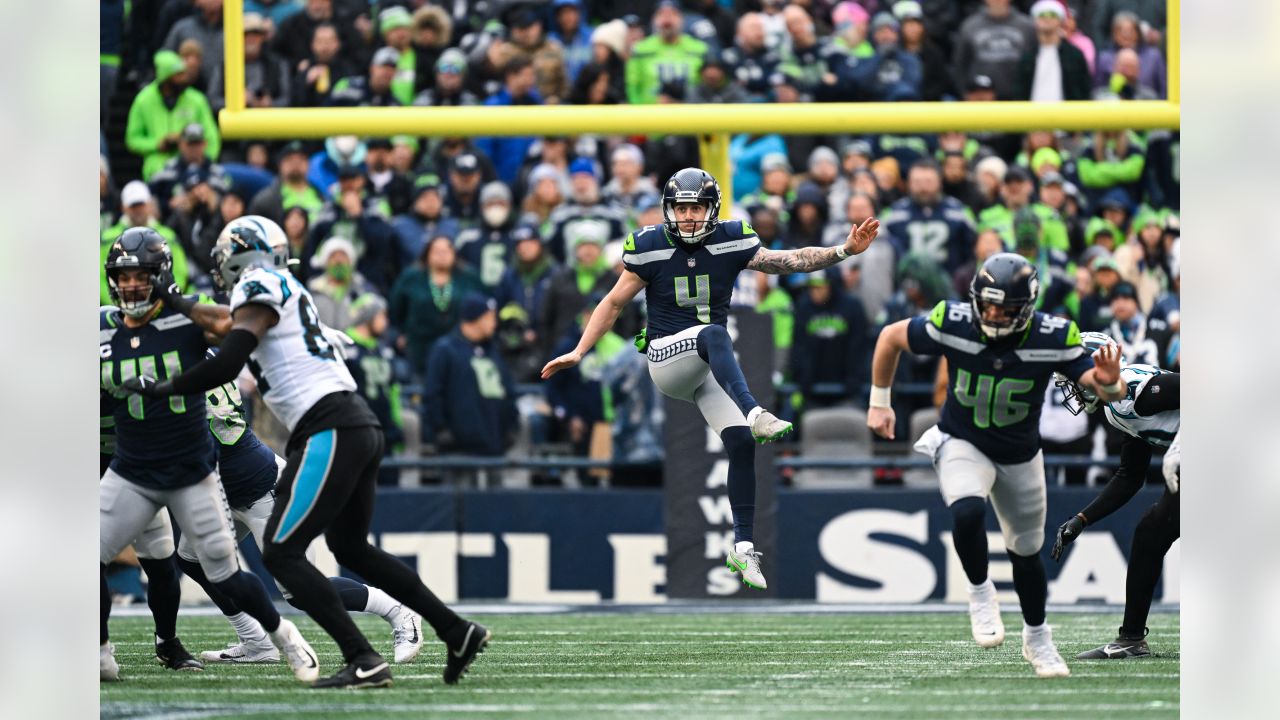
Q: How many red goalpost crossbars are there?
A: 0